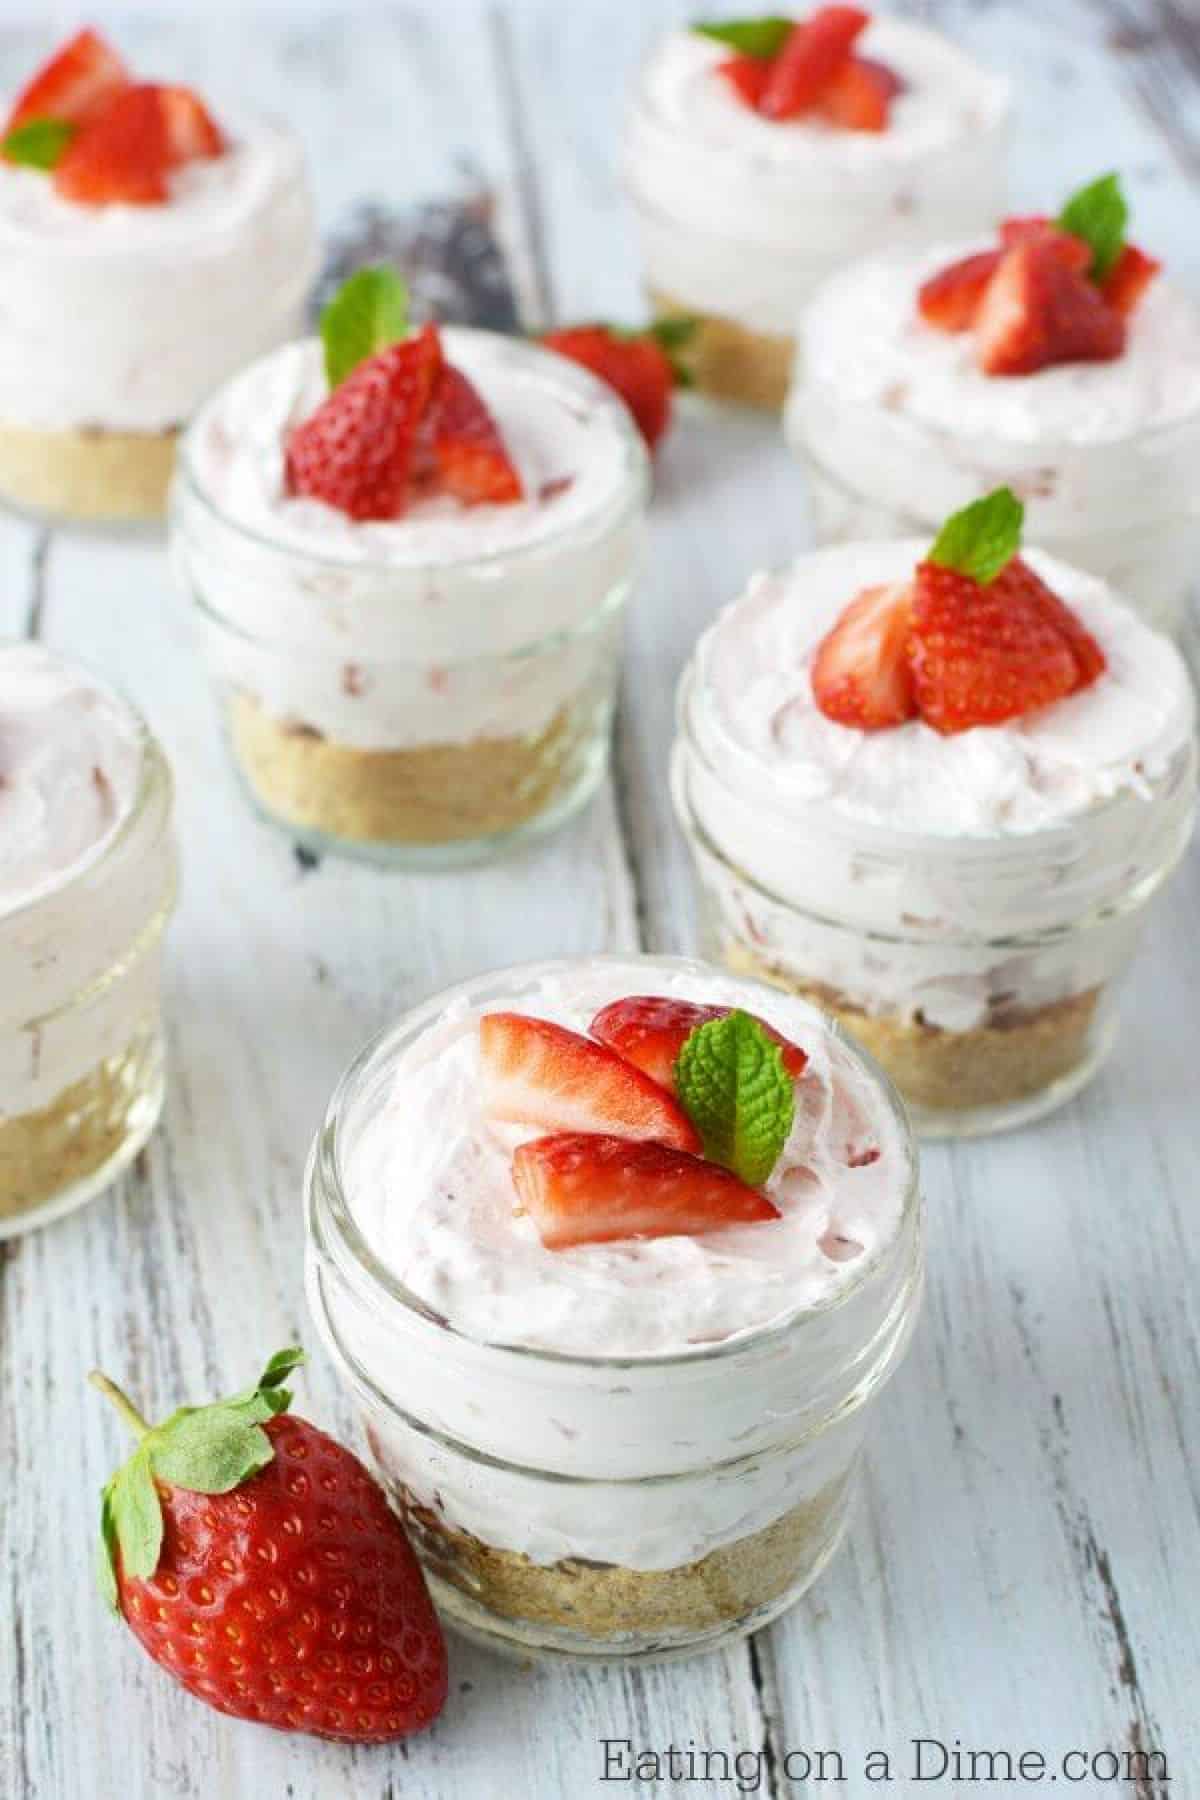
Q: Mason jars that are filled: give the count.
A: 7